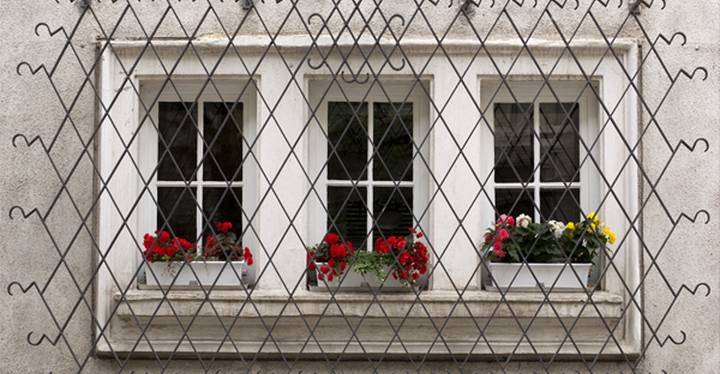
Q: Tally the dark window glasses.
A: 12